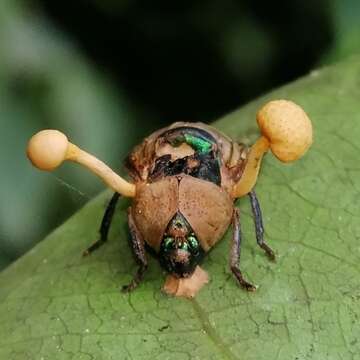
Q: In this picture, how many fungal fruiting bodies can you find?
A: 2